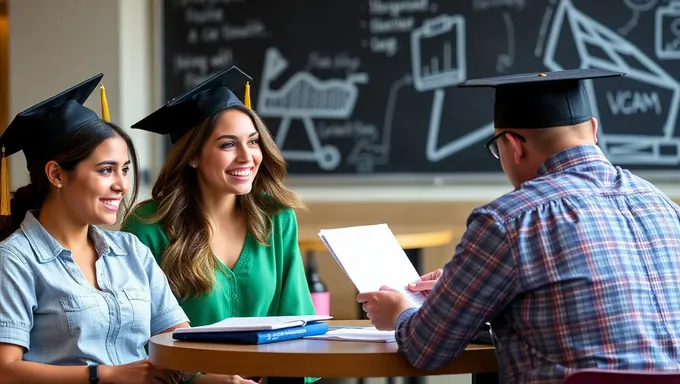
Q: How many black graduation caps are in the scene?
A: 3